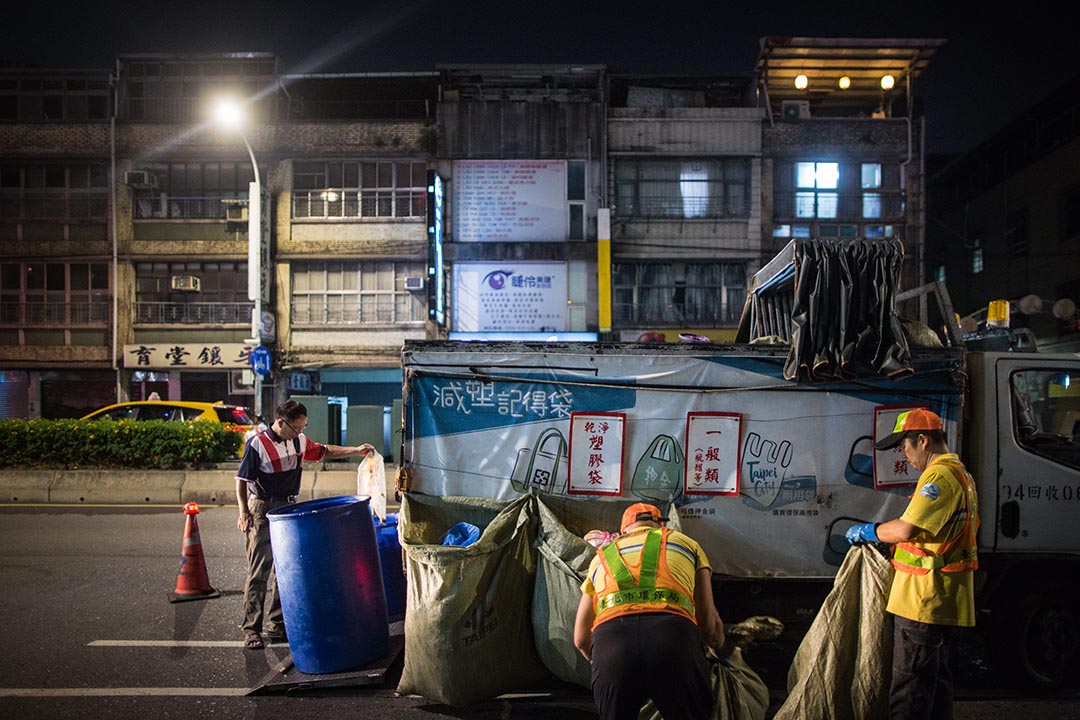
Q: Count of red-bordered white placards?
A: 3